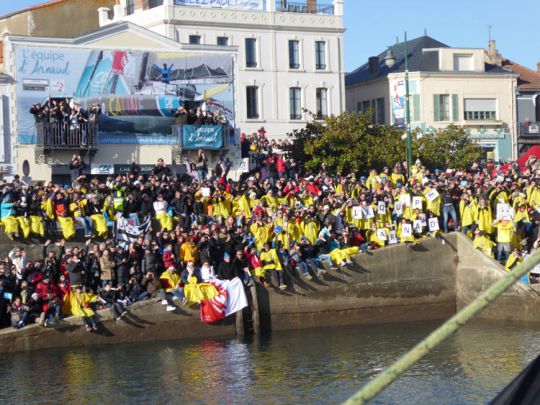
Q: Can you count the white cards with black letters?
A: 13